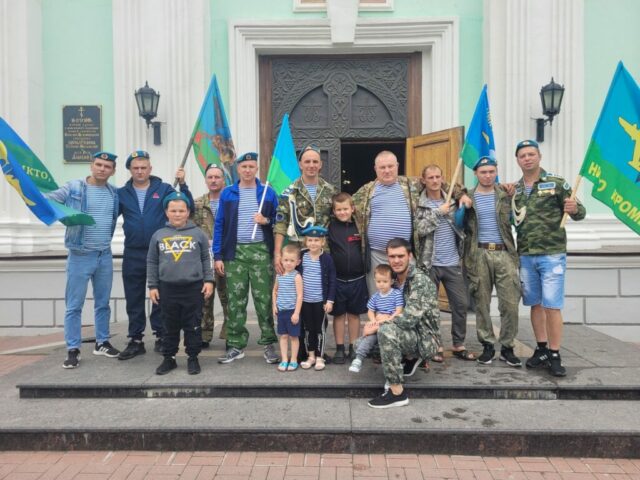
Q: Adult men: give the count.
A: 10